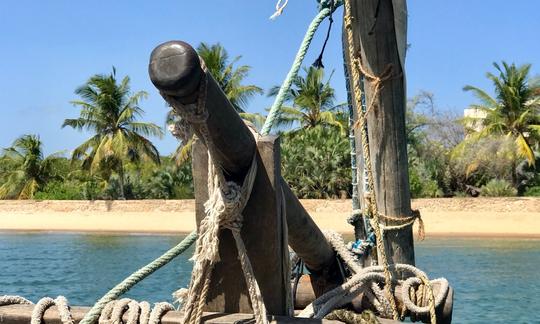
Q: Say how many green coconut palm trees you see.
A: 5